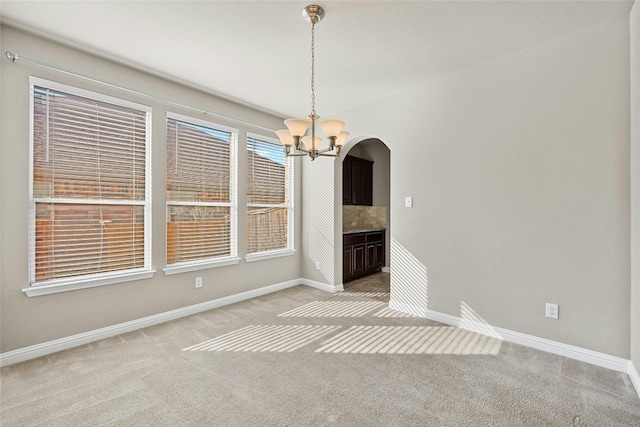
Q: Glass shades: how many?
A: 5